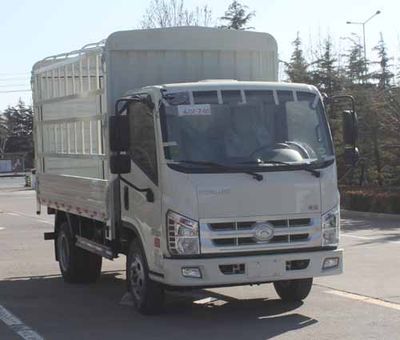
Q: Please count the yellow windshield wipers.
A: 0